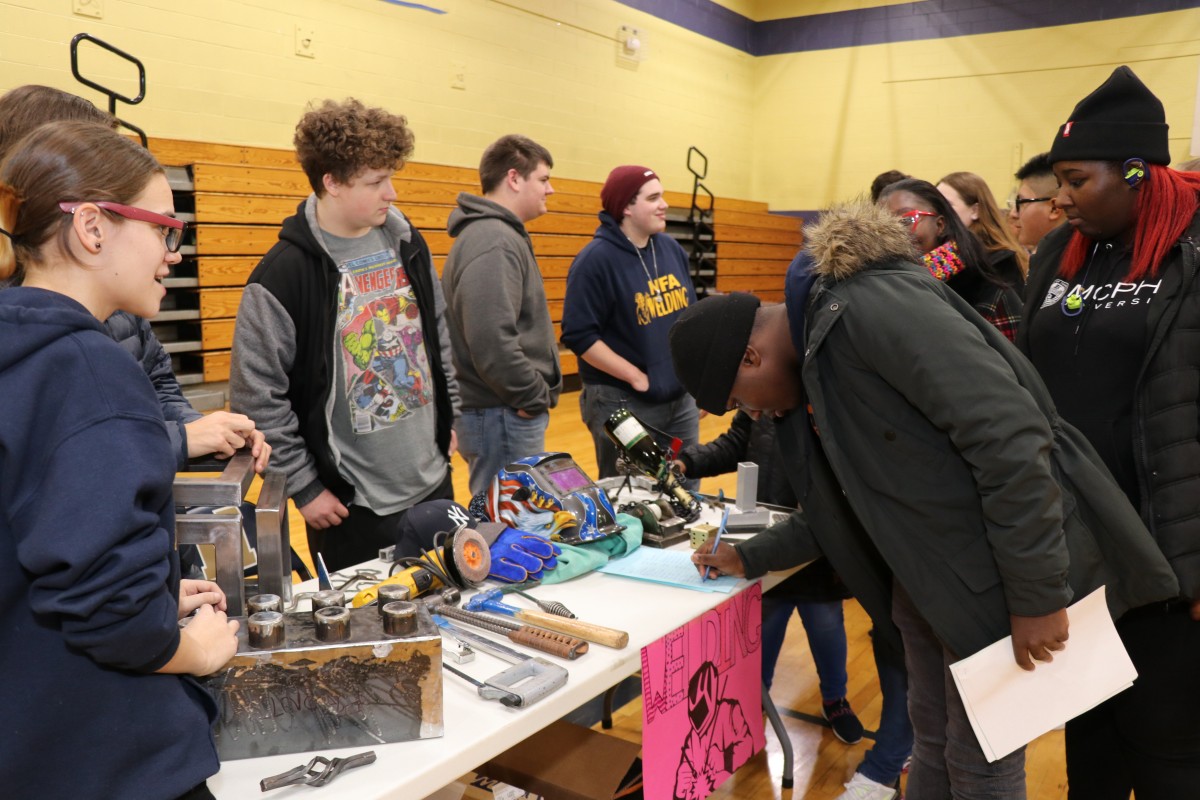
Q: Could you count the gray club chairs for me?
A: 0